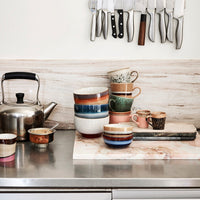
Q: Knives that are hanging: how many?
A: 11